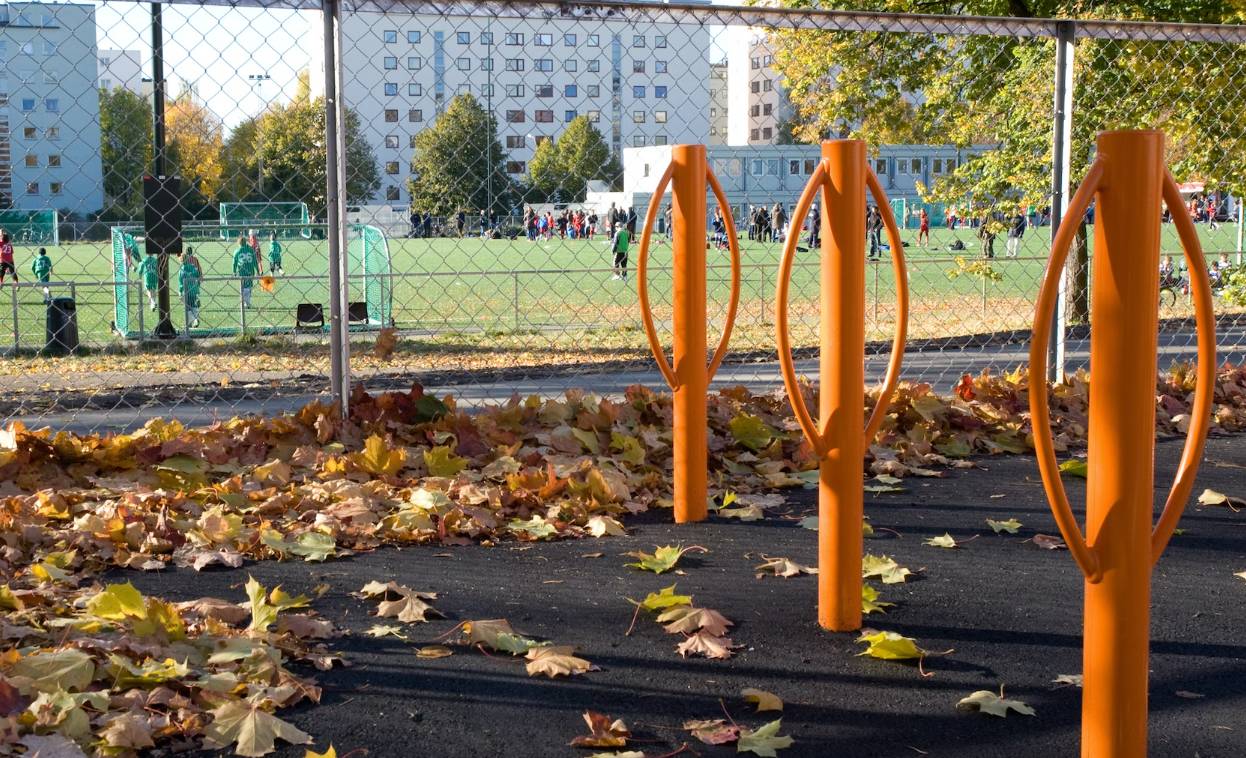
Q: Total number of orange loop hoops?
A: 6